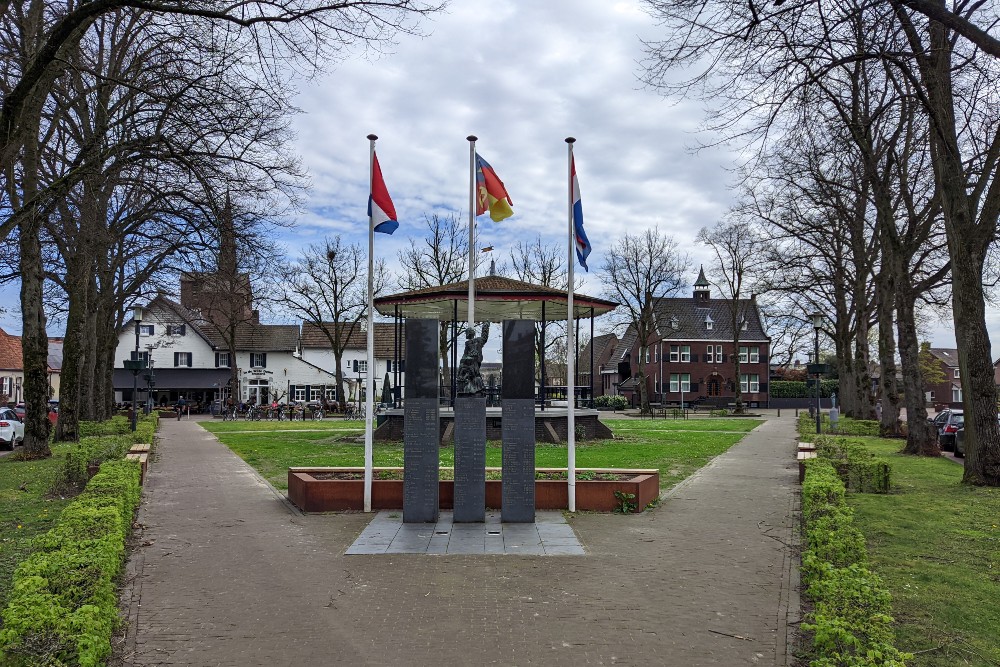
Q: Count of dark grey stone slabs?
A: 3